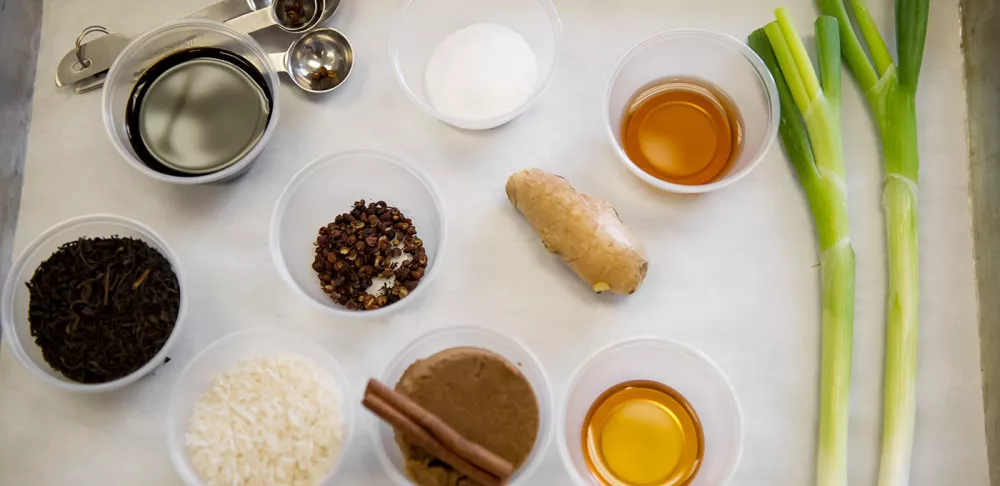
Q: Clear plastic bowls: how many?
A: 8